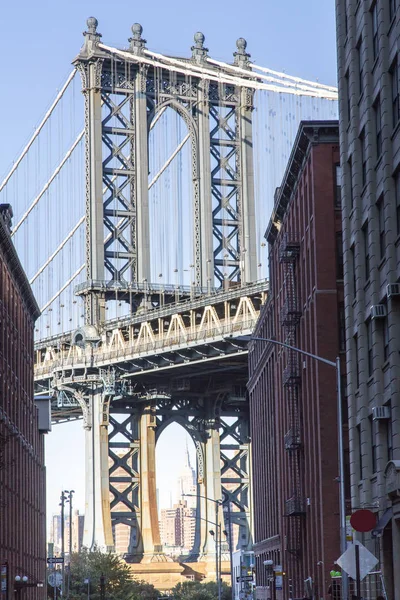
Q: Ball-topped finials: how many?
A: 4